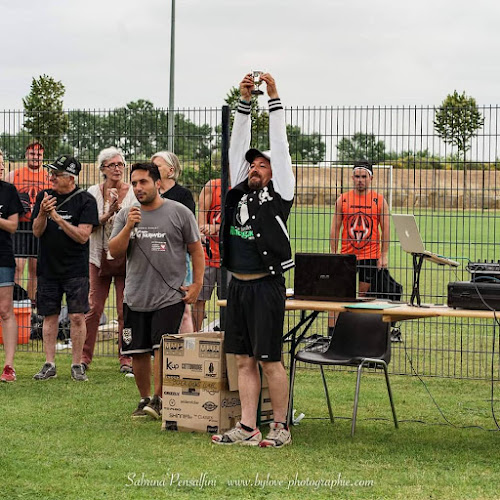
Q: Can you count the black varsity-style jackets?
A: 1